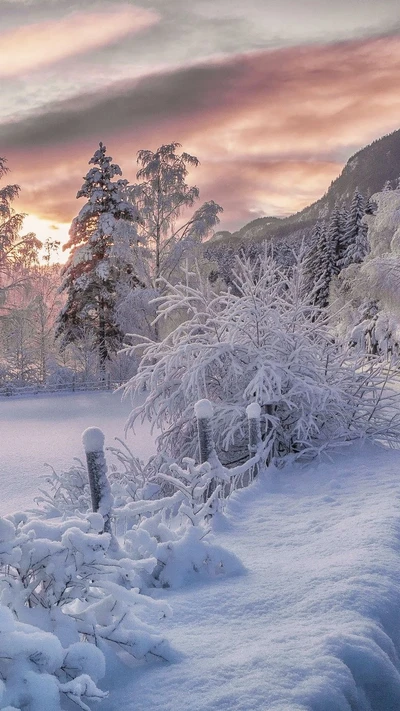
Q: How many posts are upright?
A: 3